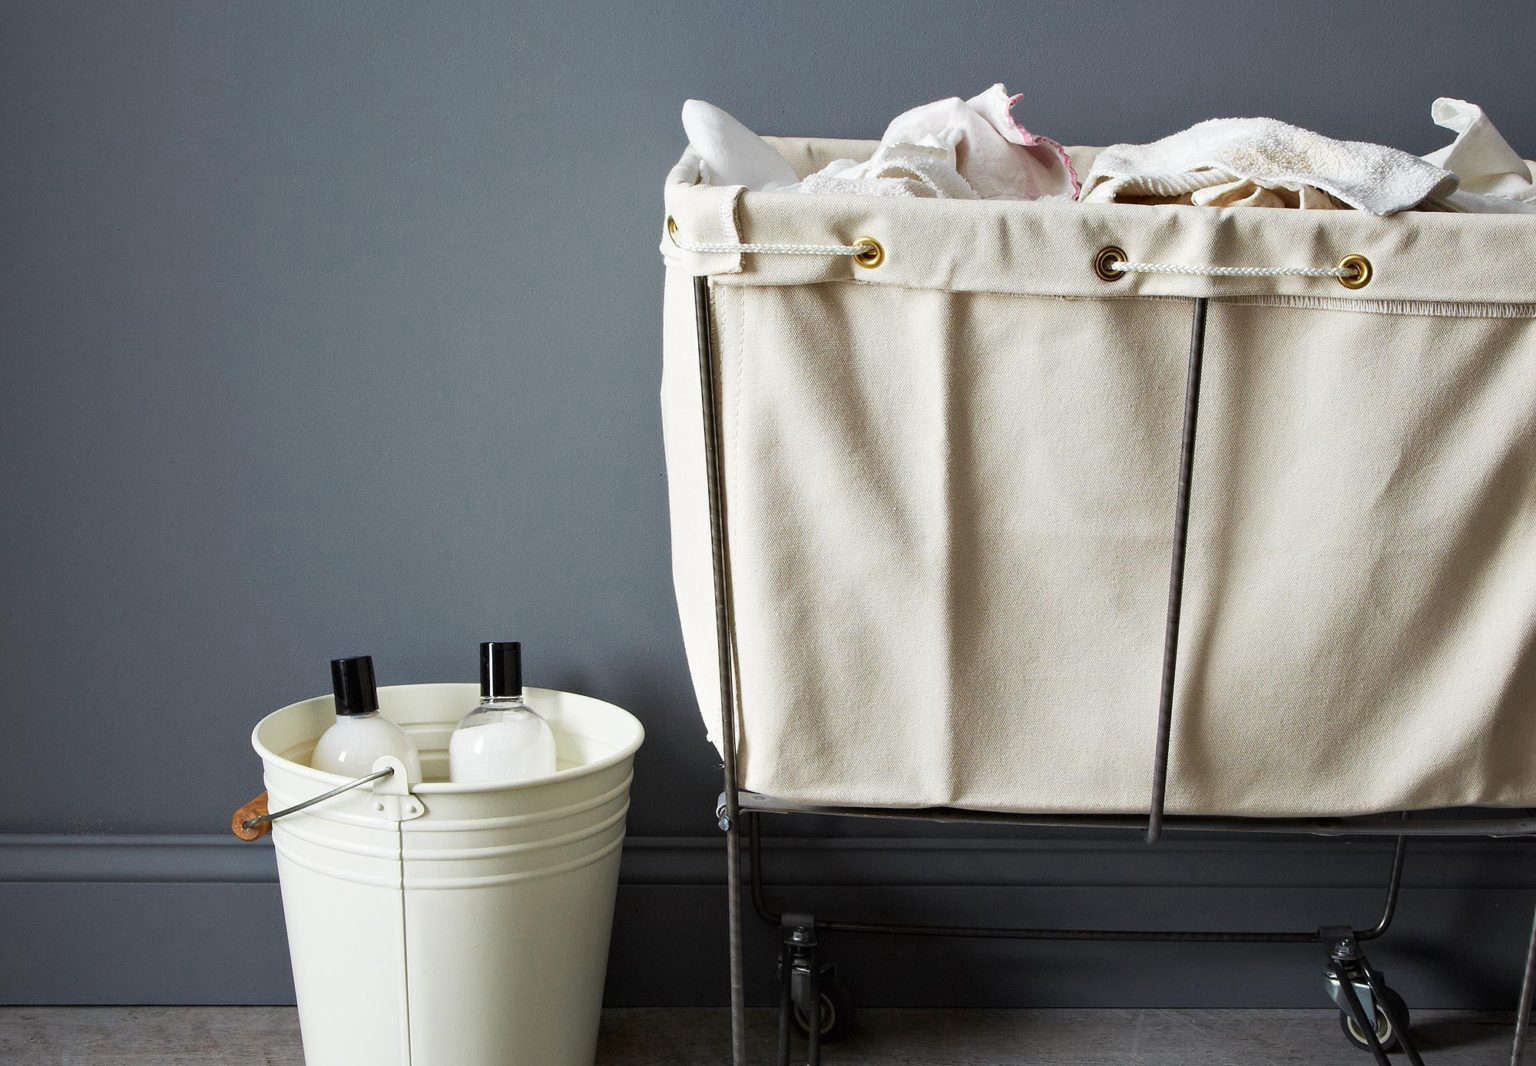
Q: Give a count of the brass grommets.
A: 4